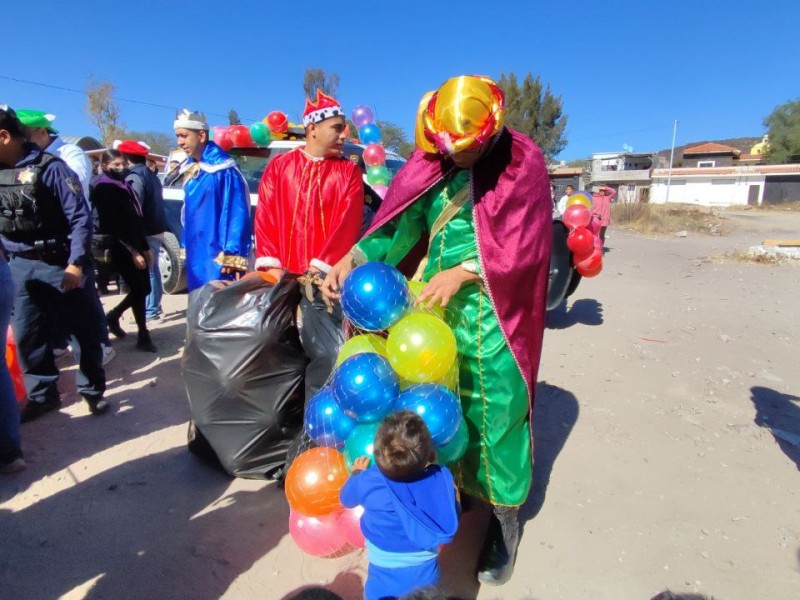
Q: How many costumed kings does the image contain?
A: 3